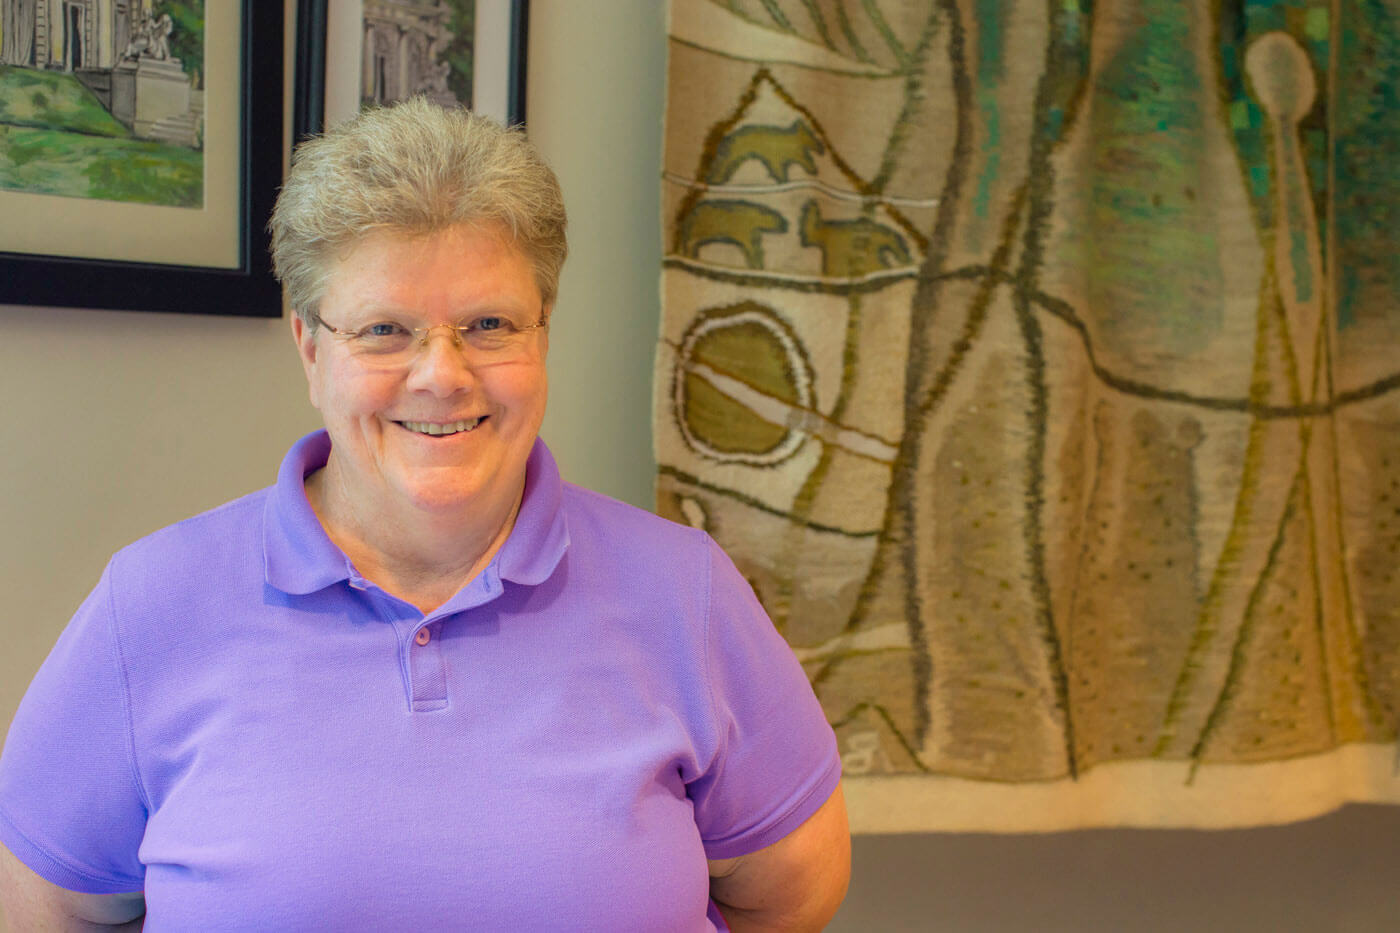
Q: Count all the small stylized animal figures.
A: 3